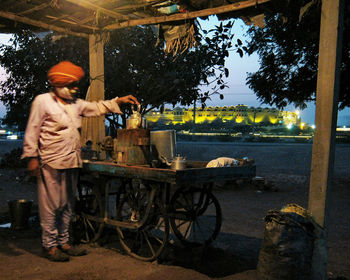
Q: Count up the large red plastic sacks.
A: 0